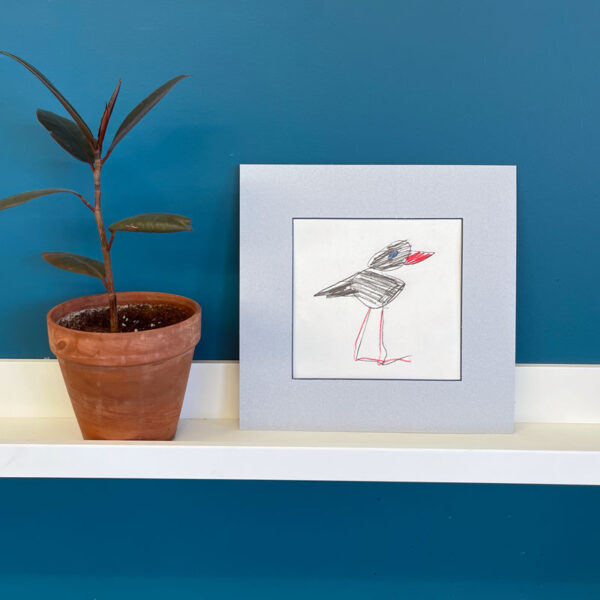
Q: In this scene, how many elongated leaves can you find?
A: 7